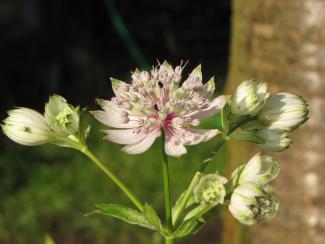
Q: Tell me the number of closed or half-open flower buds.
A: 8